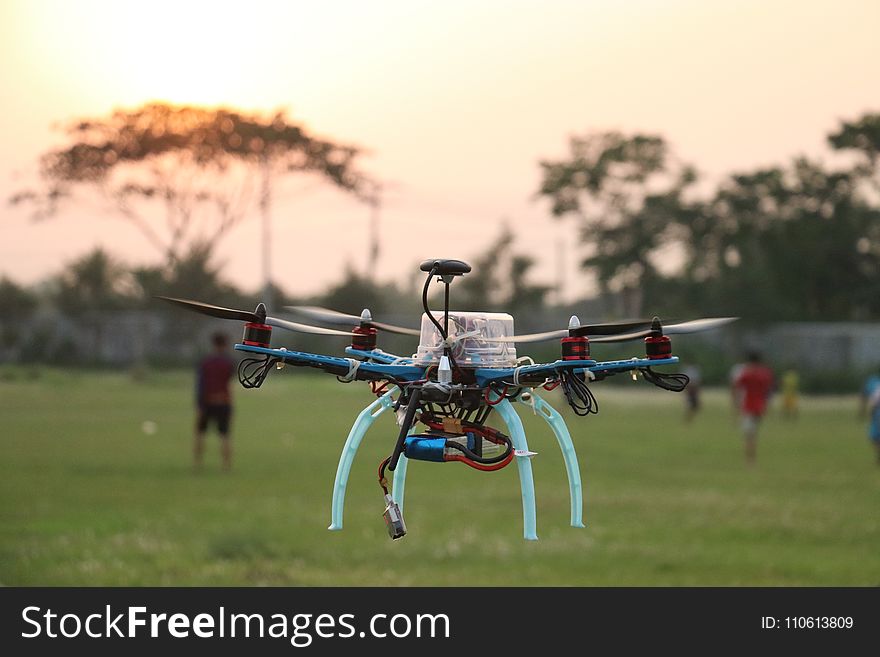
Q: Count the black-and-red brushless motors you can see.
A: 4